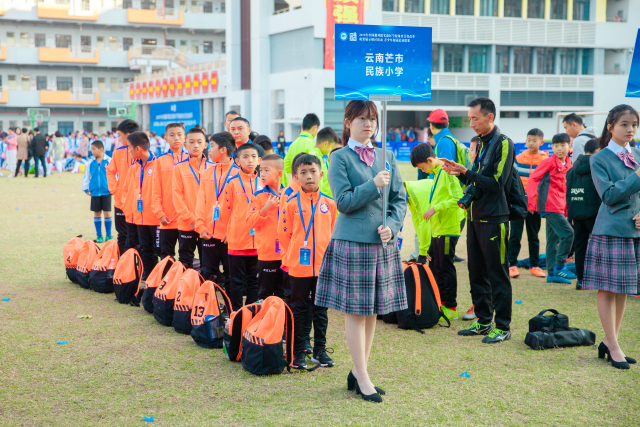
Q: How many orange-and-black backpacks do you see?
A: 11